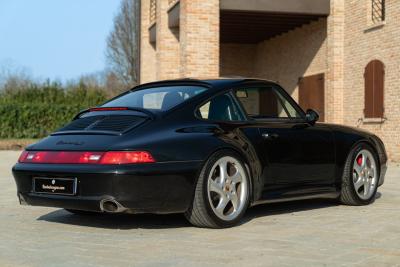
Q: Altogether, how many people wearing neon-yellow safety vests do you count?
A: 0